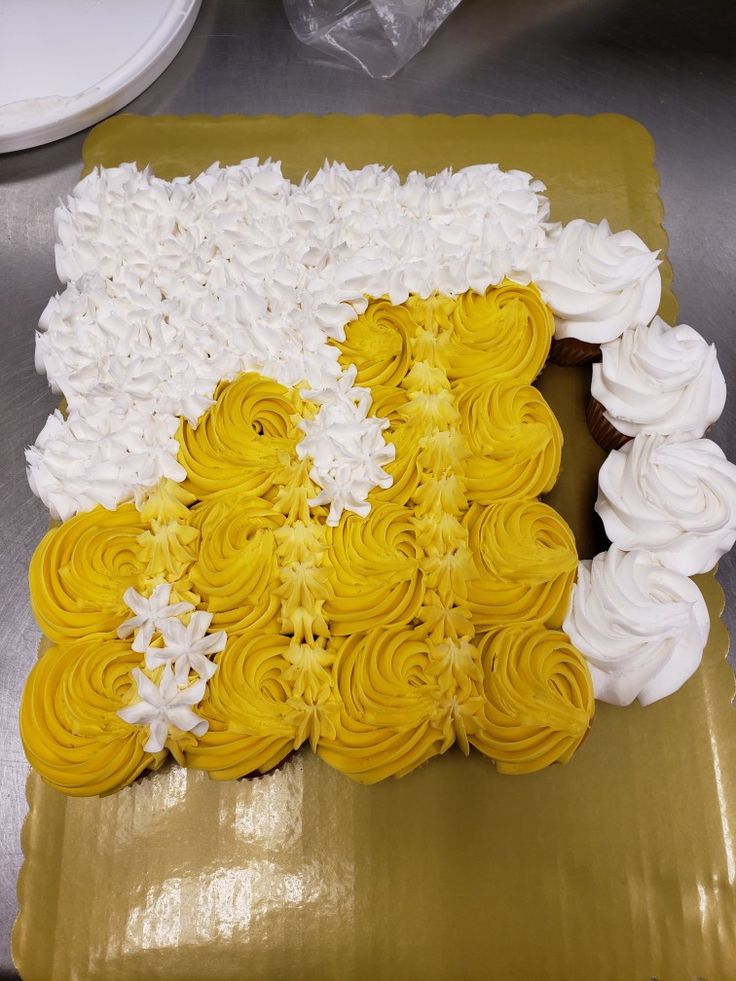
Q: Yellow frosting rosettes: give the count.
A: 13